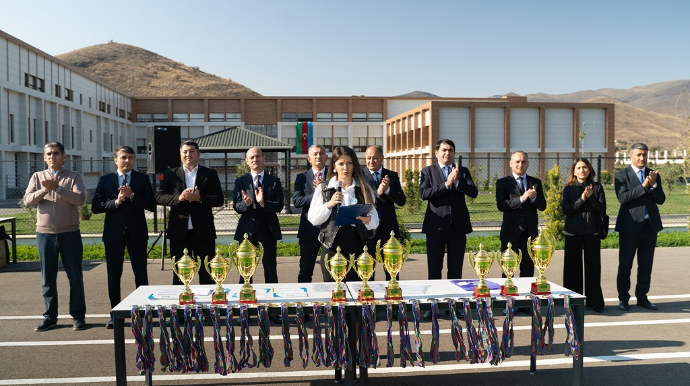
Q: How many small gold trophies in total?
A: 6